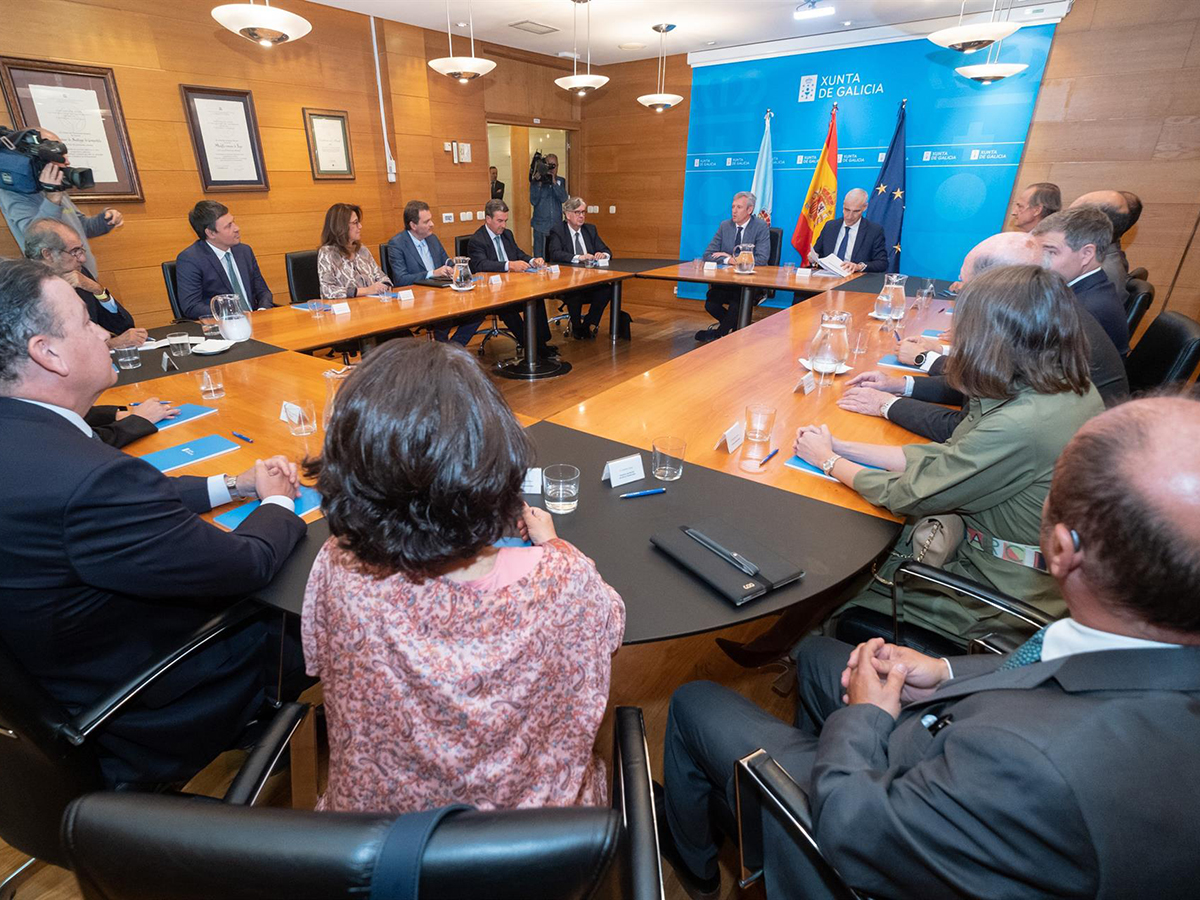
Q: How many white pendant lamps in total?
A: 6